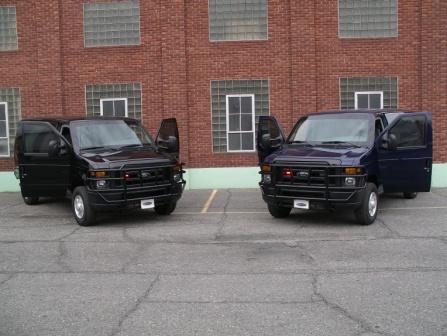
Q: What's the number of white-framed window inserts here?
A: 4